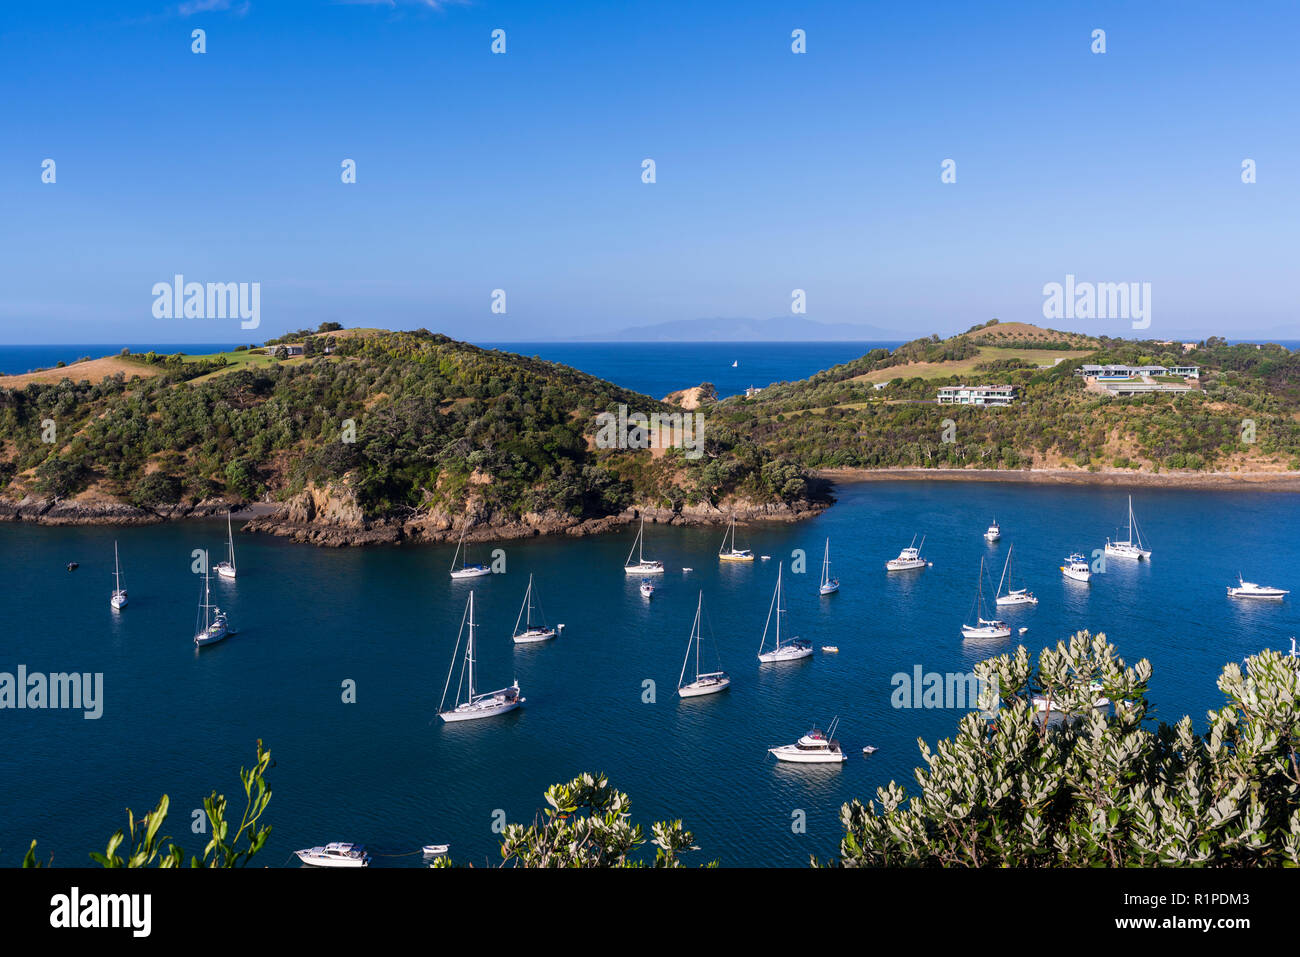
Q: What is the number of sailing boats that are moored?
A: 14